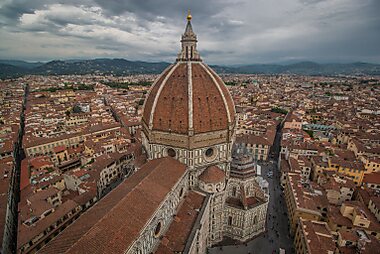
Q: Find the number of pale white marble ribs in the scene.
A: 5